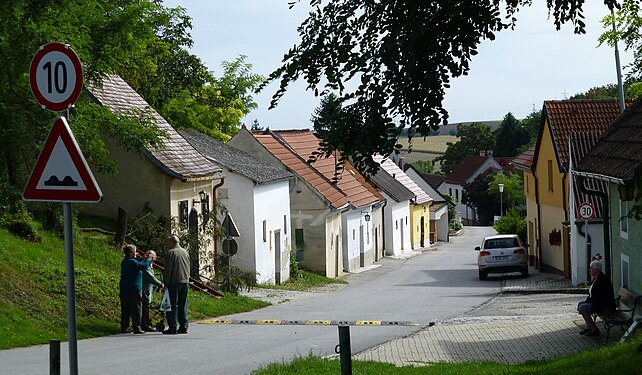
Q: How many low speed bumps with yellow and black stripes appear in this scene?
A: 1